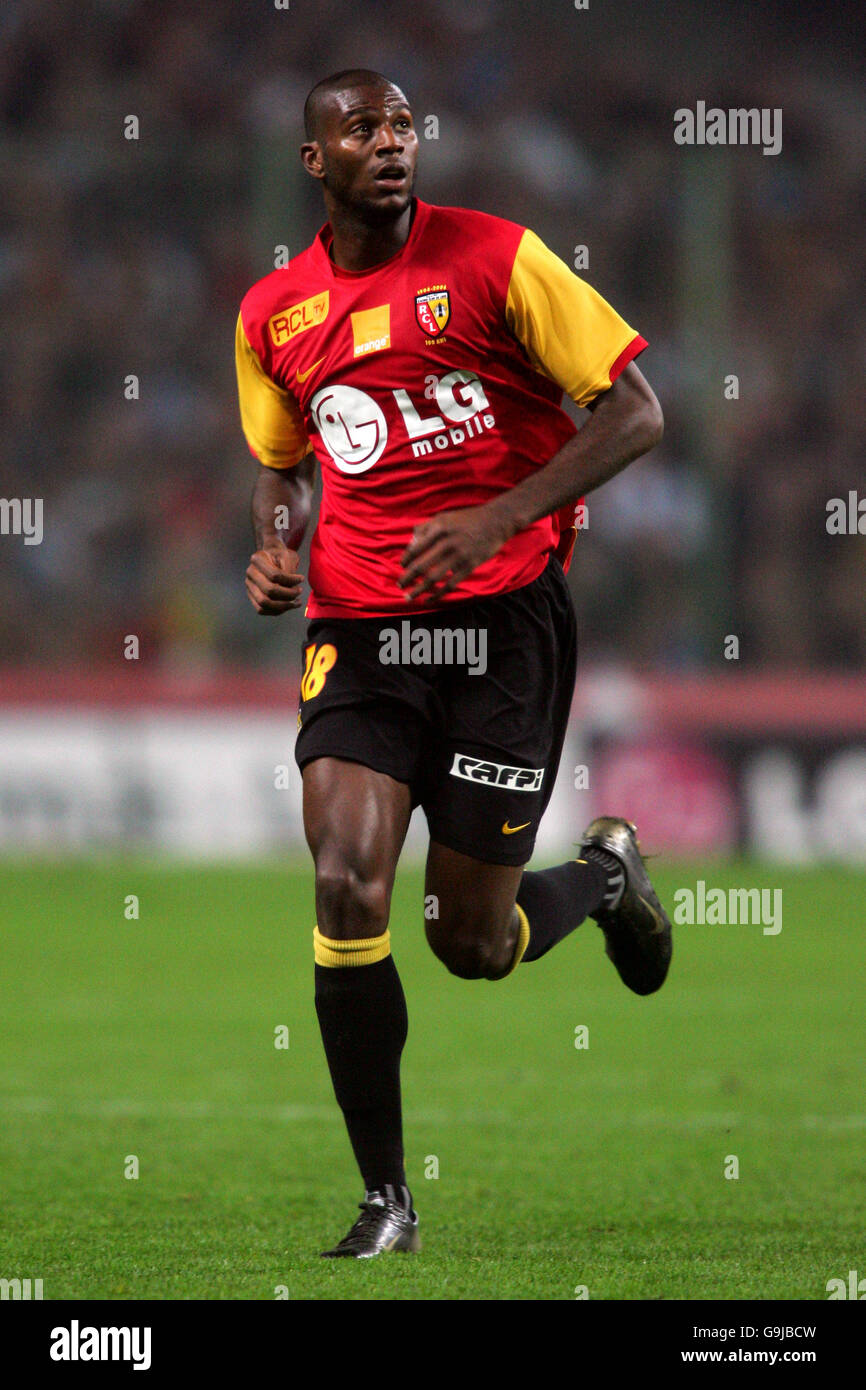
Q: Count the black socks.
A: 2